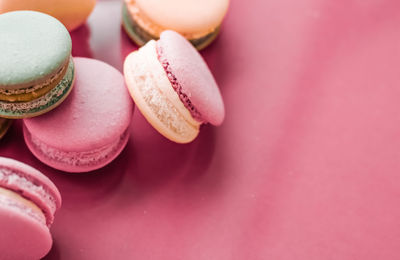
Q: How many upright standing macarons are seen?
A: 2